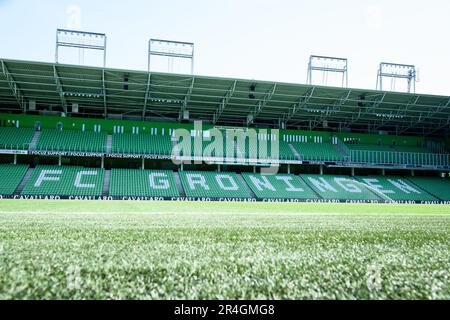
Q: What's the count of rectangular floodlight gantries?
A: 4